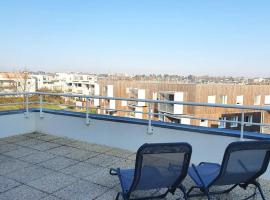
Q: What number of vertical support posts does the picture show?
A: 5